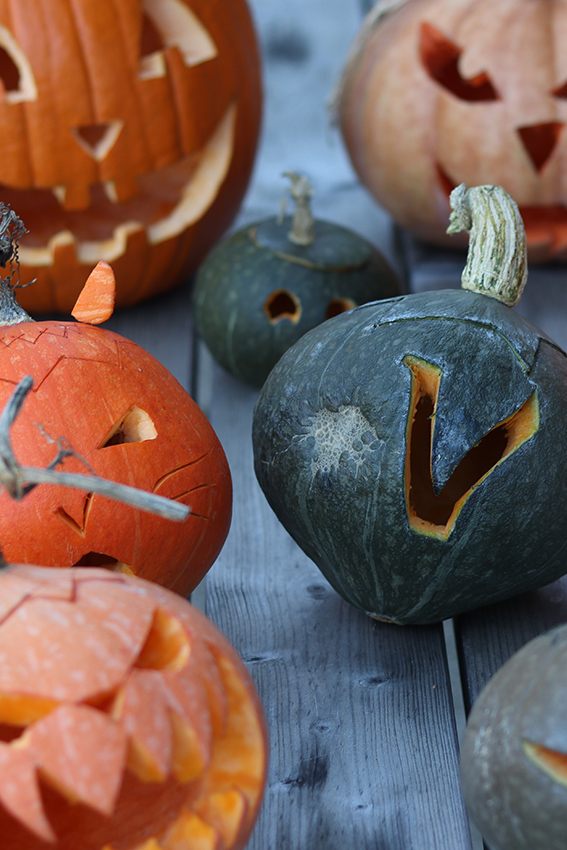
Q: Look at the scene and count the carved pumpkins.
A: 7